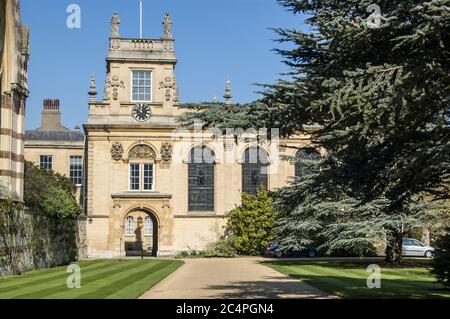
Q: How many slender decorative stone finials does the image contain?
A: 2